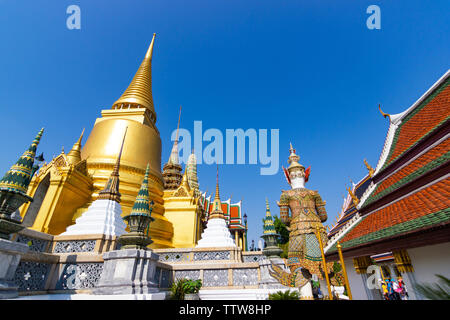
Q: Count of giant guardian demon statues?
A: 1